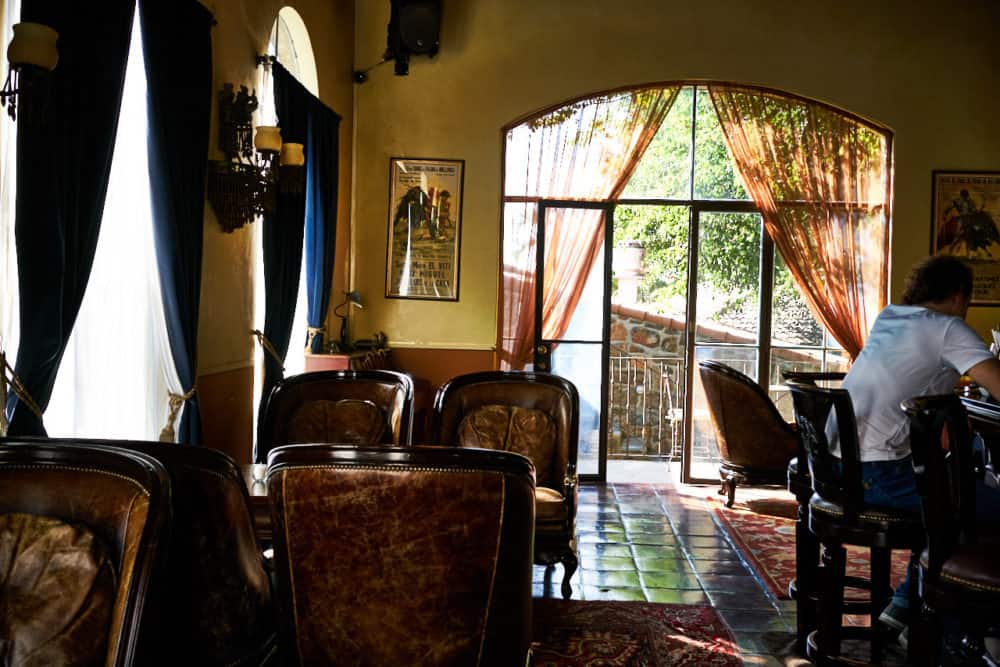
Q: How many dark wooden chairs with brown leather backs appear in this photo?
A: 6